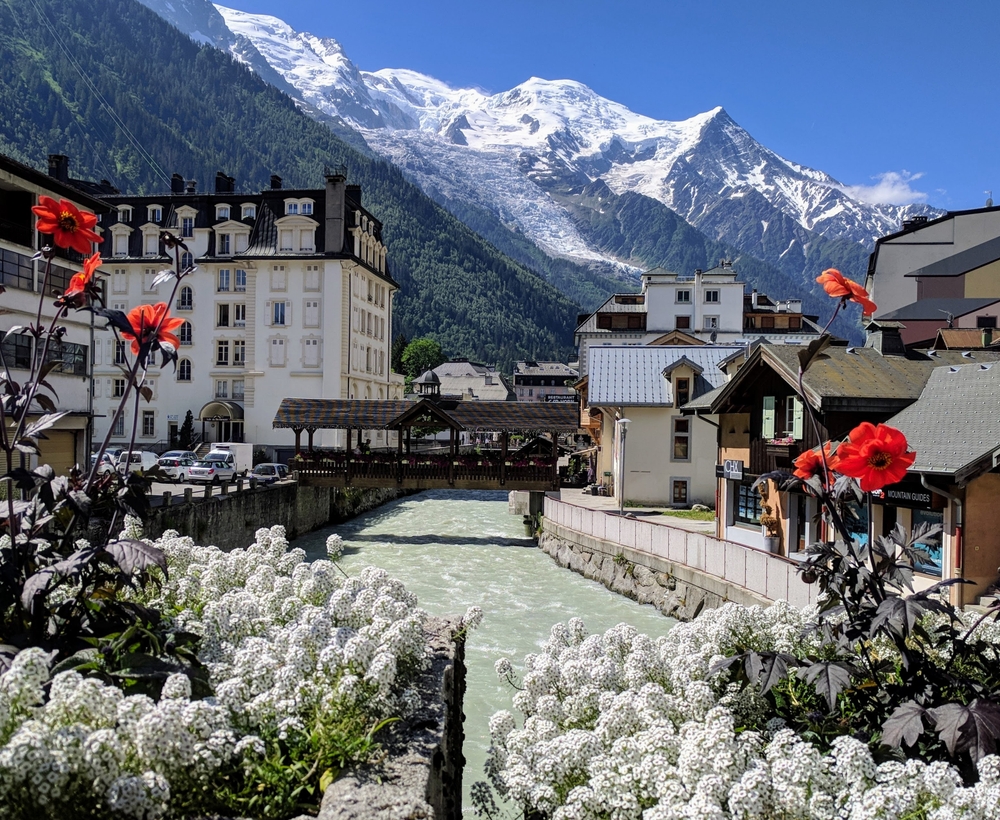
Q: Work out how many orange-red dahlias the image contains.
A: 6